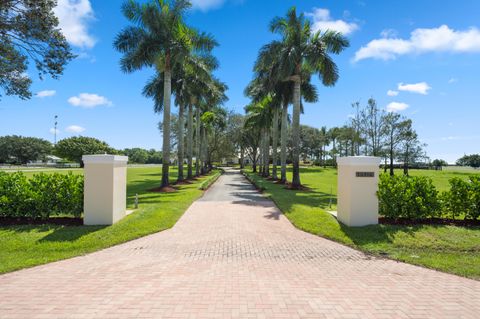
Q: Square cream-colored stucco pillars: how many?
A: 2